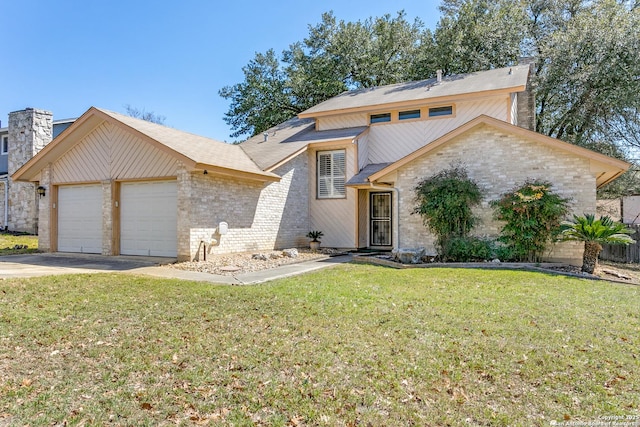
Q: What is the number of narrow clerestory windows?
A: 3